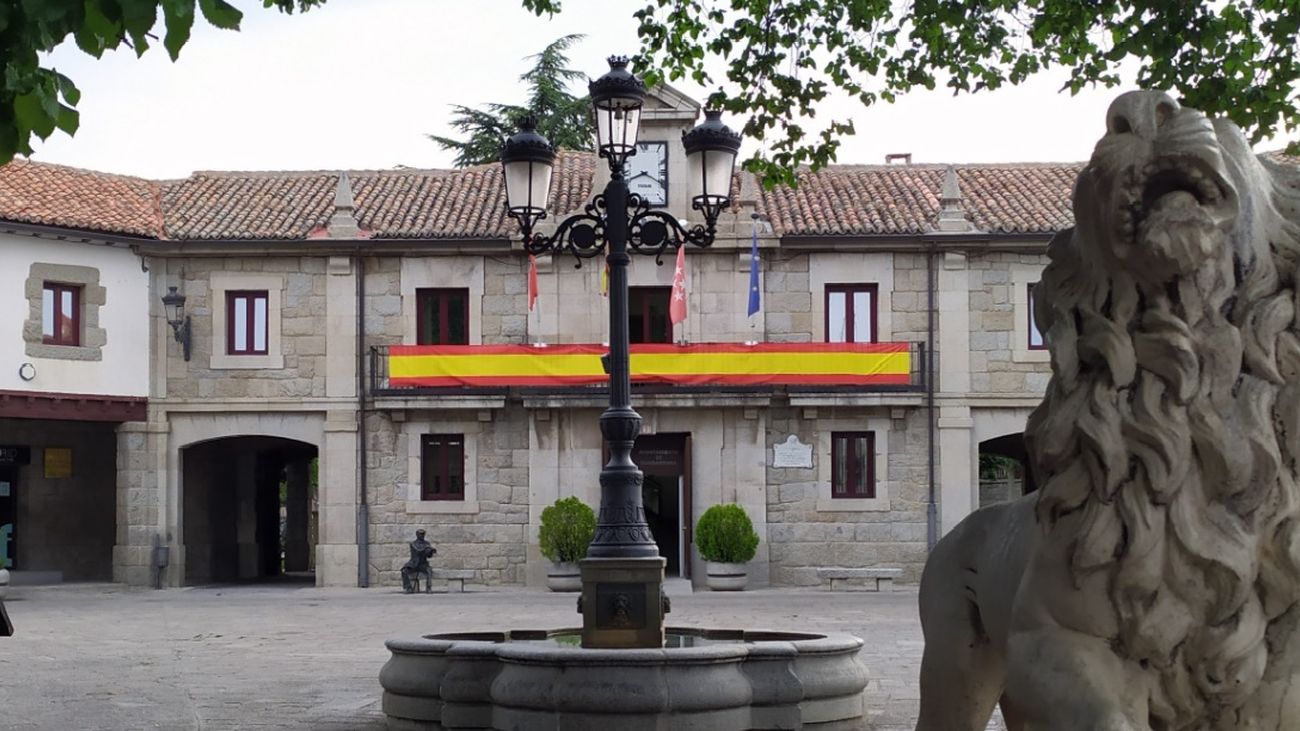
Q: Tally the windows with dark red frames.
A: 8